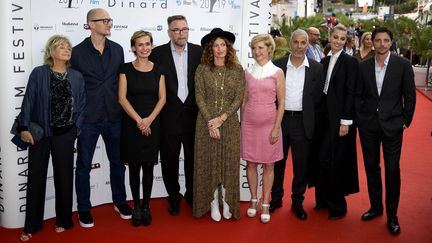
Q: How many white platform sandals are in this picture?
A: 2